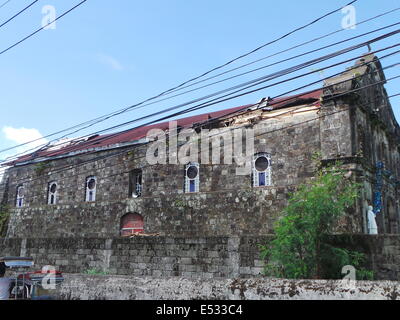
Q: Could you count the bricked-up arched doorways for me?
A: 1